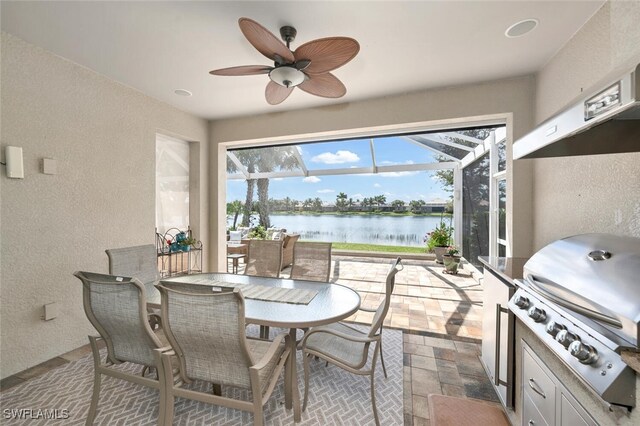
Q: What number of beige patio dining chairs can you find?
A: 6